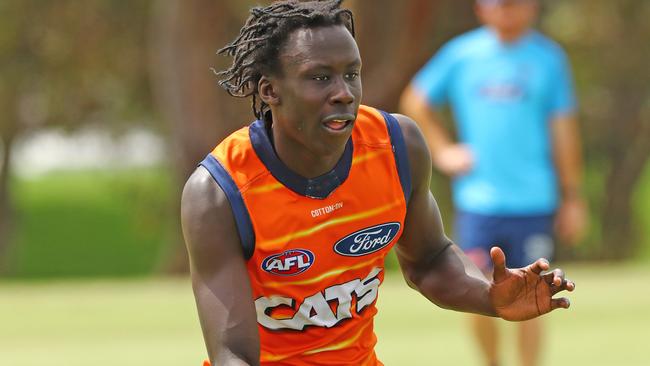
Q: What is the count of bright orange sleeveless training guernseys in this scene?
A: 1